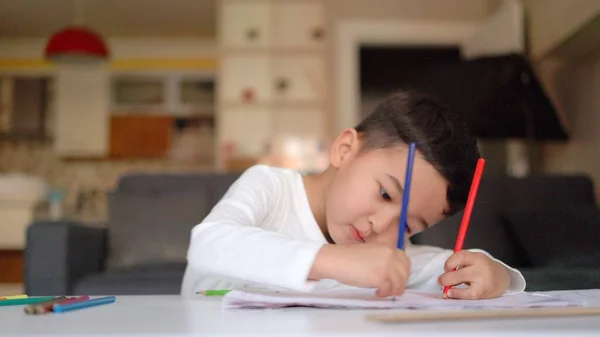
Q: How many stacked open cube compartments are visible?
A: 6